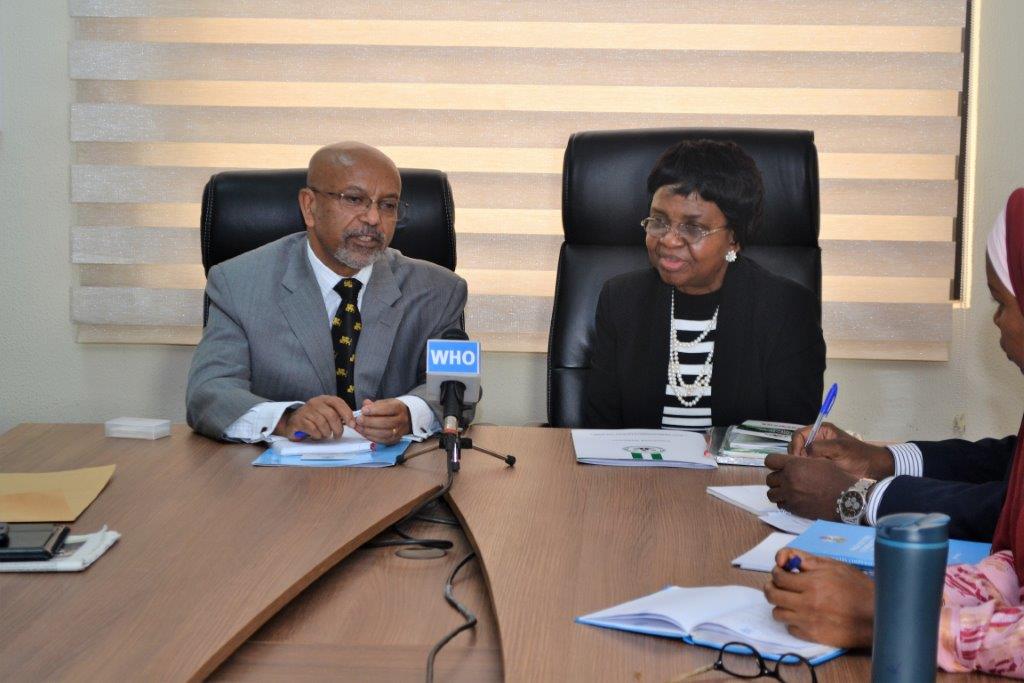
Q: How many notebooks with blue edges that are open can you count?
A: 1